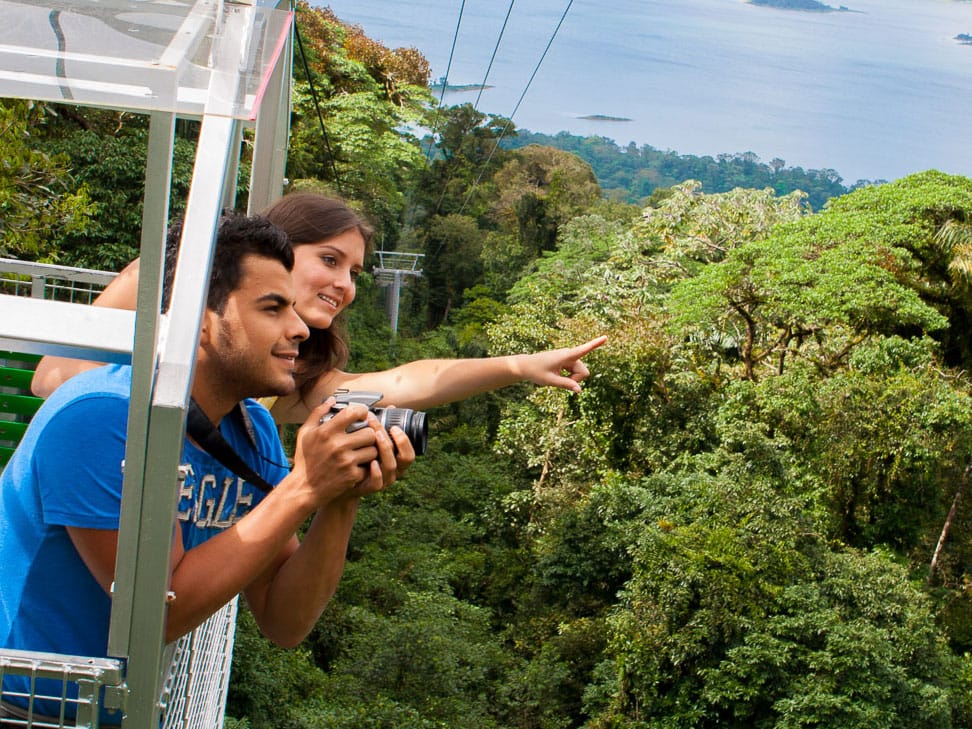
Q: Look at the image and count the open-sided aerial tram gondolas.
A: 1